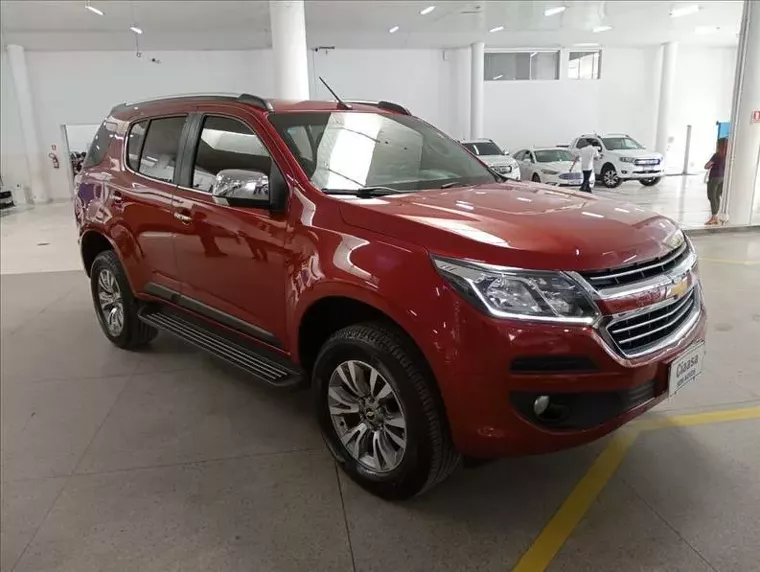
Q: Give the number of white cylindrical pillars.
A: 5